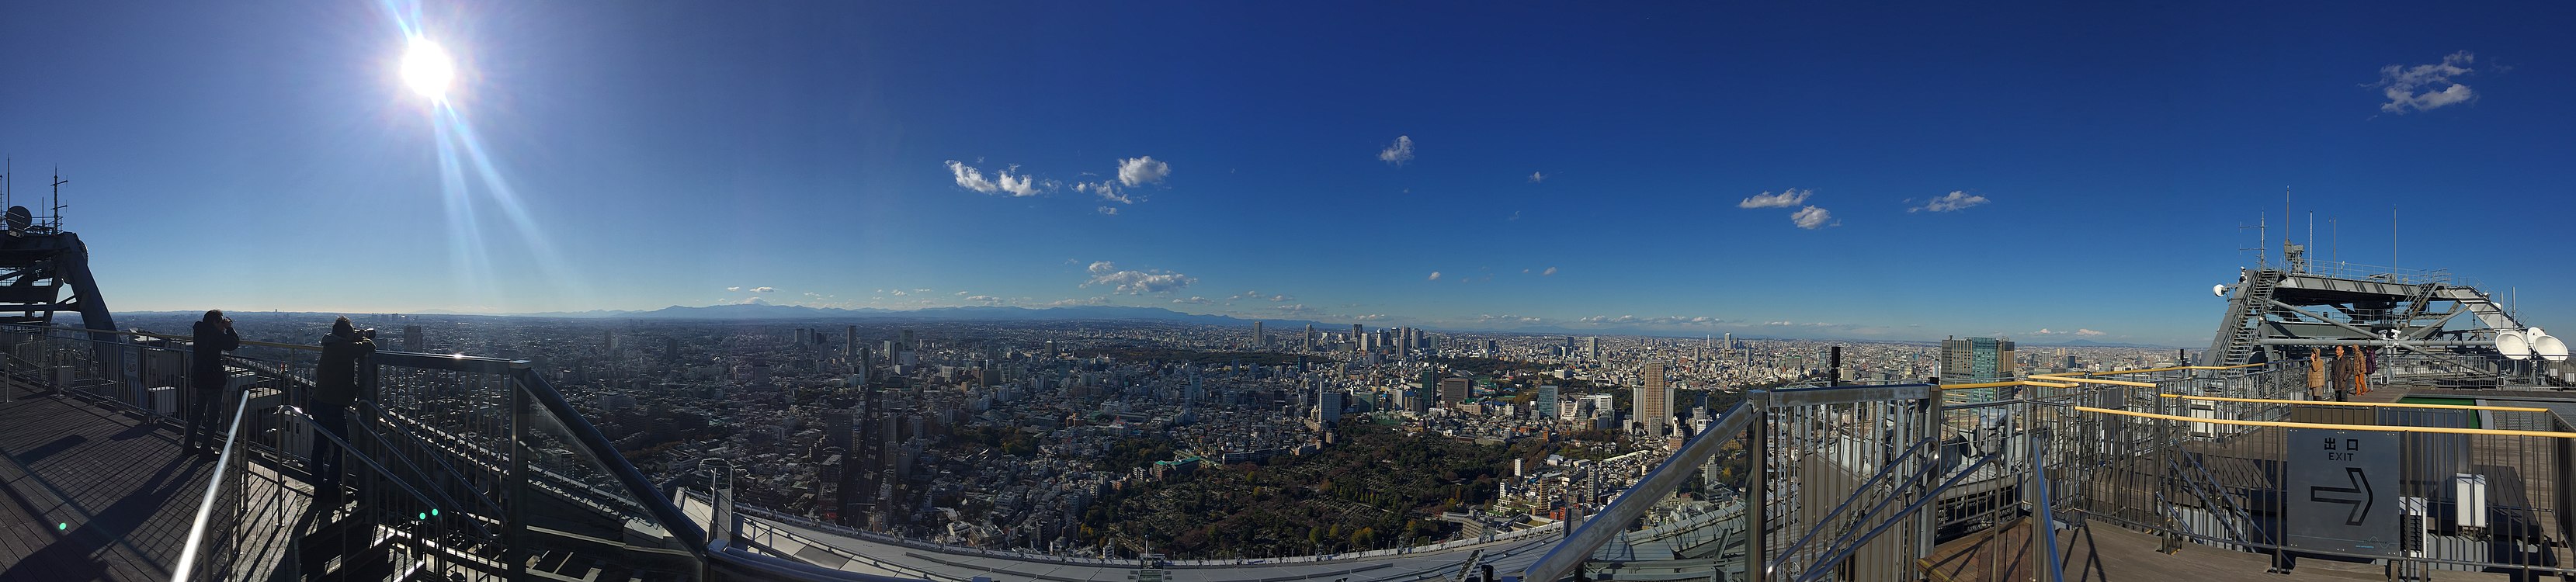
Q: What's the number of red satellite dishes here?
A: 0